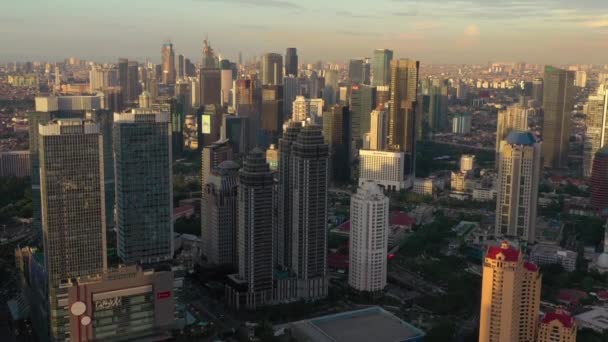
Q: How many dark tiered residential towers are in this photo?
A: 3